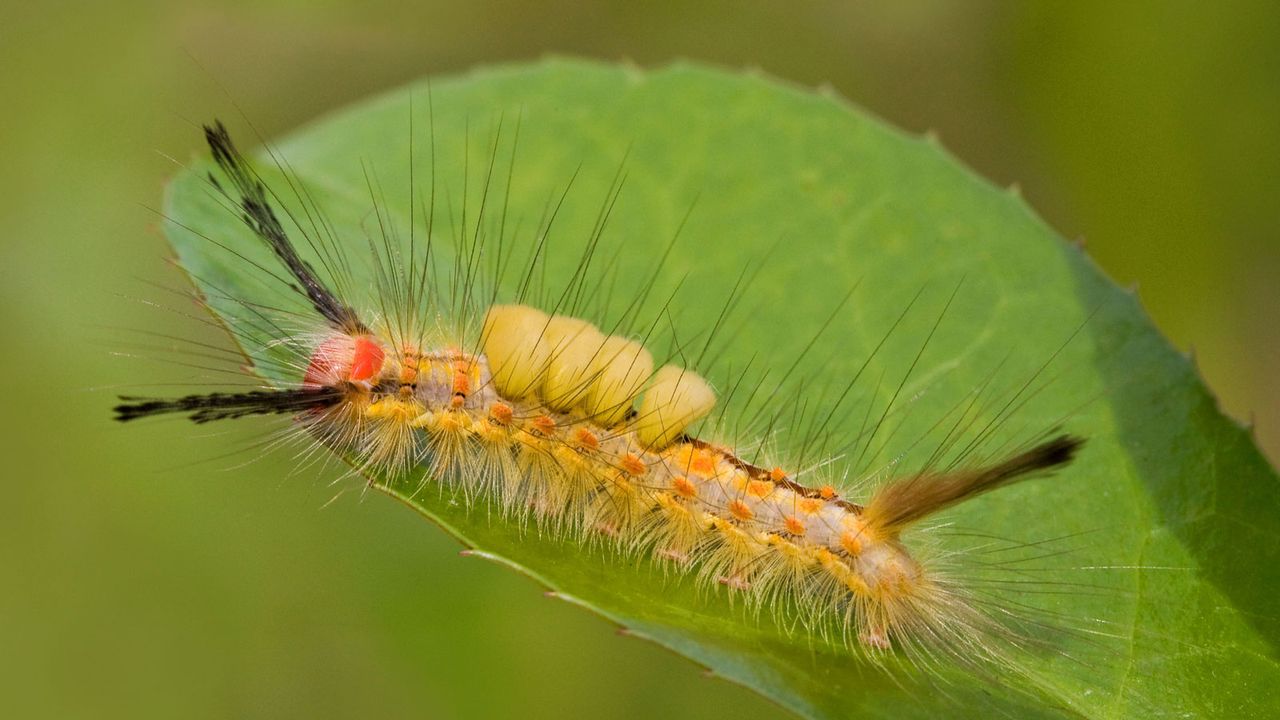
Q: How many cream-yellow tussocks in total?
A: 4